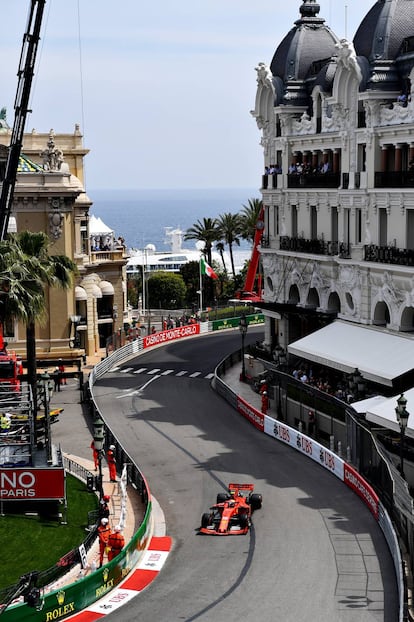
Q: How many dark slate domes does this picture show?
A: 2